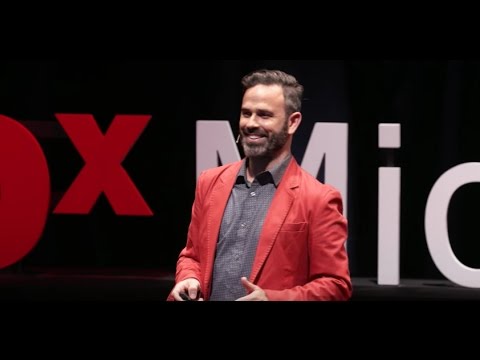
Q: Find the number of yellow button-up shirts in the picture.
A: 0